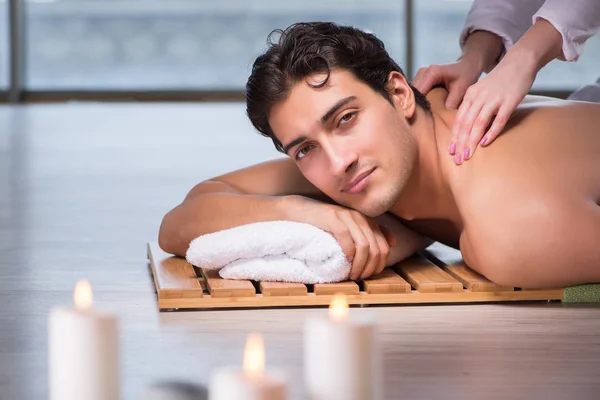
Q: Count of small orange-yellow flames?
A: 3